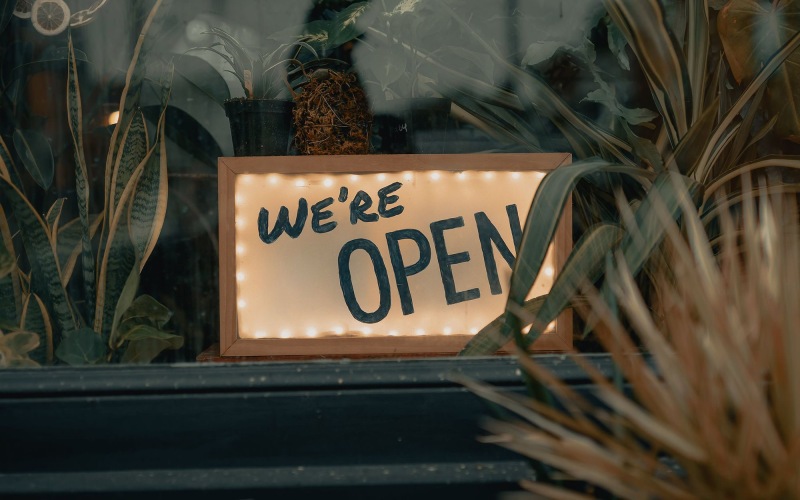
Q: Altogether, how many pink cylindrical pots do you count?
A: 0